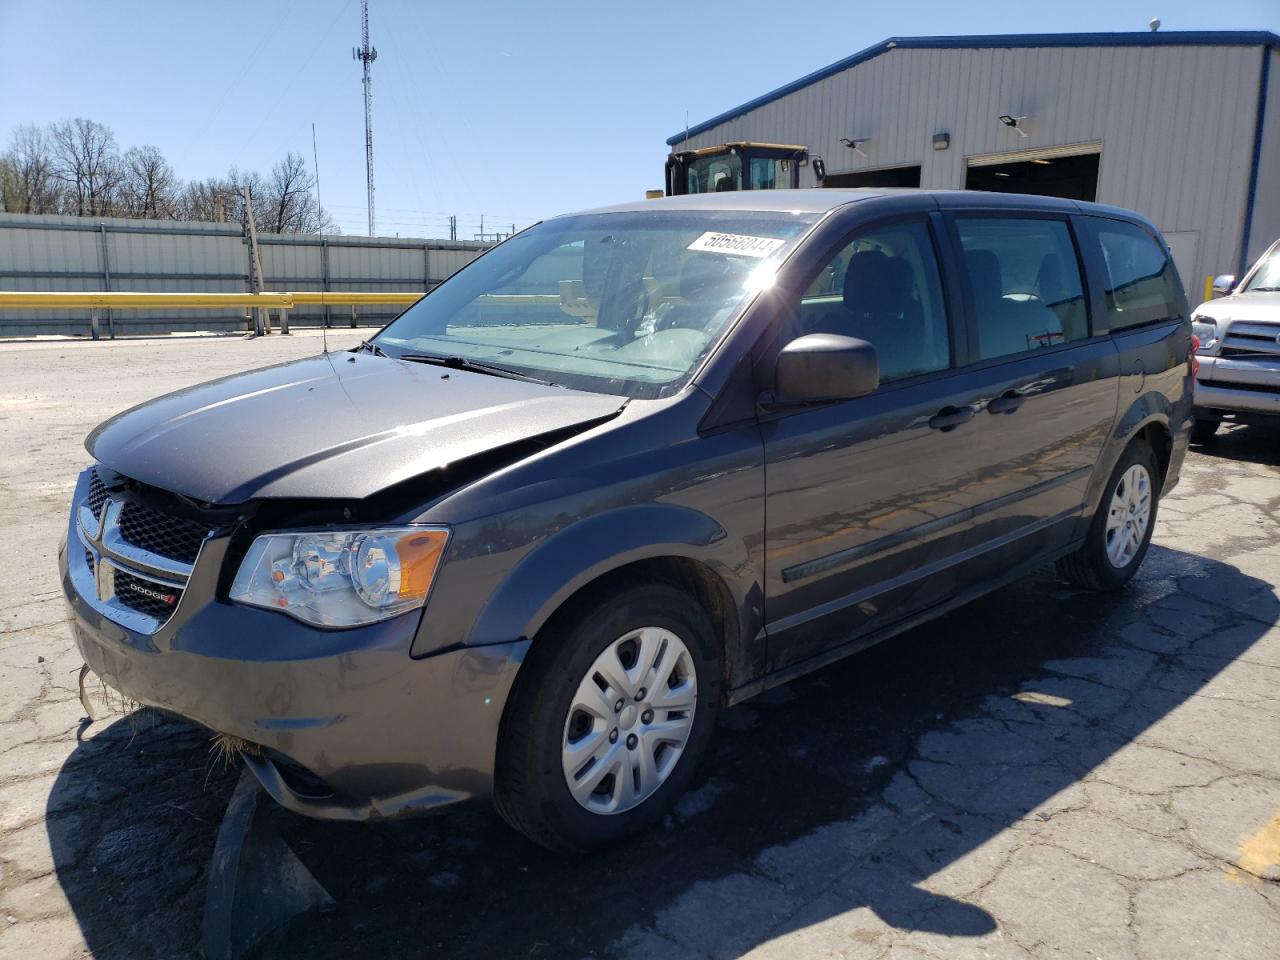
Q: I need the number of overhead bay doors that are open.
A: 2